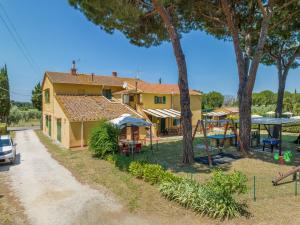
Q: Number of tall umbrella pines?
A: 3